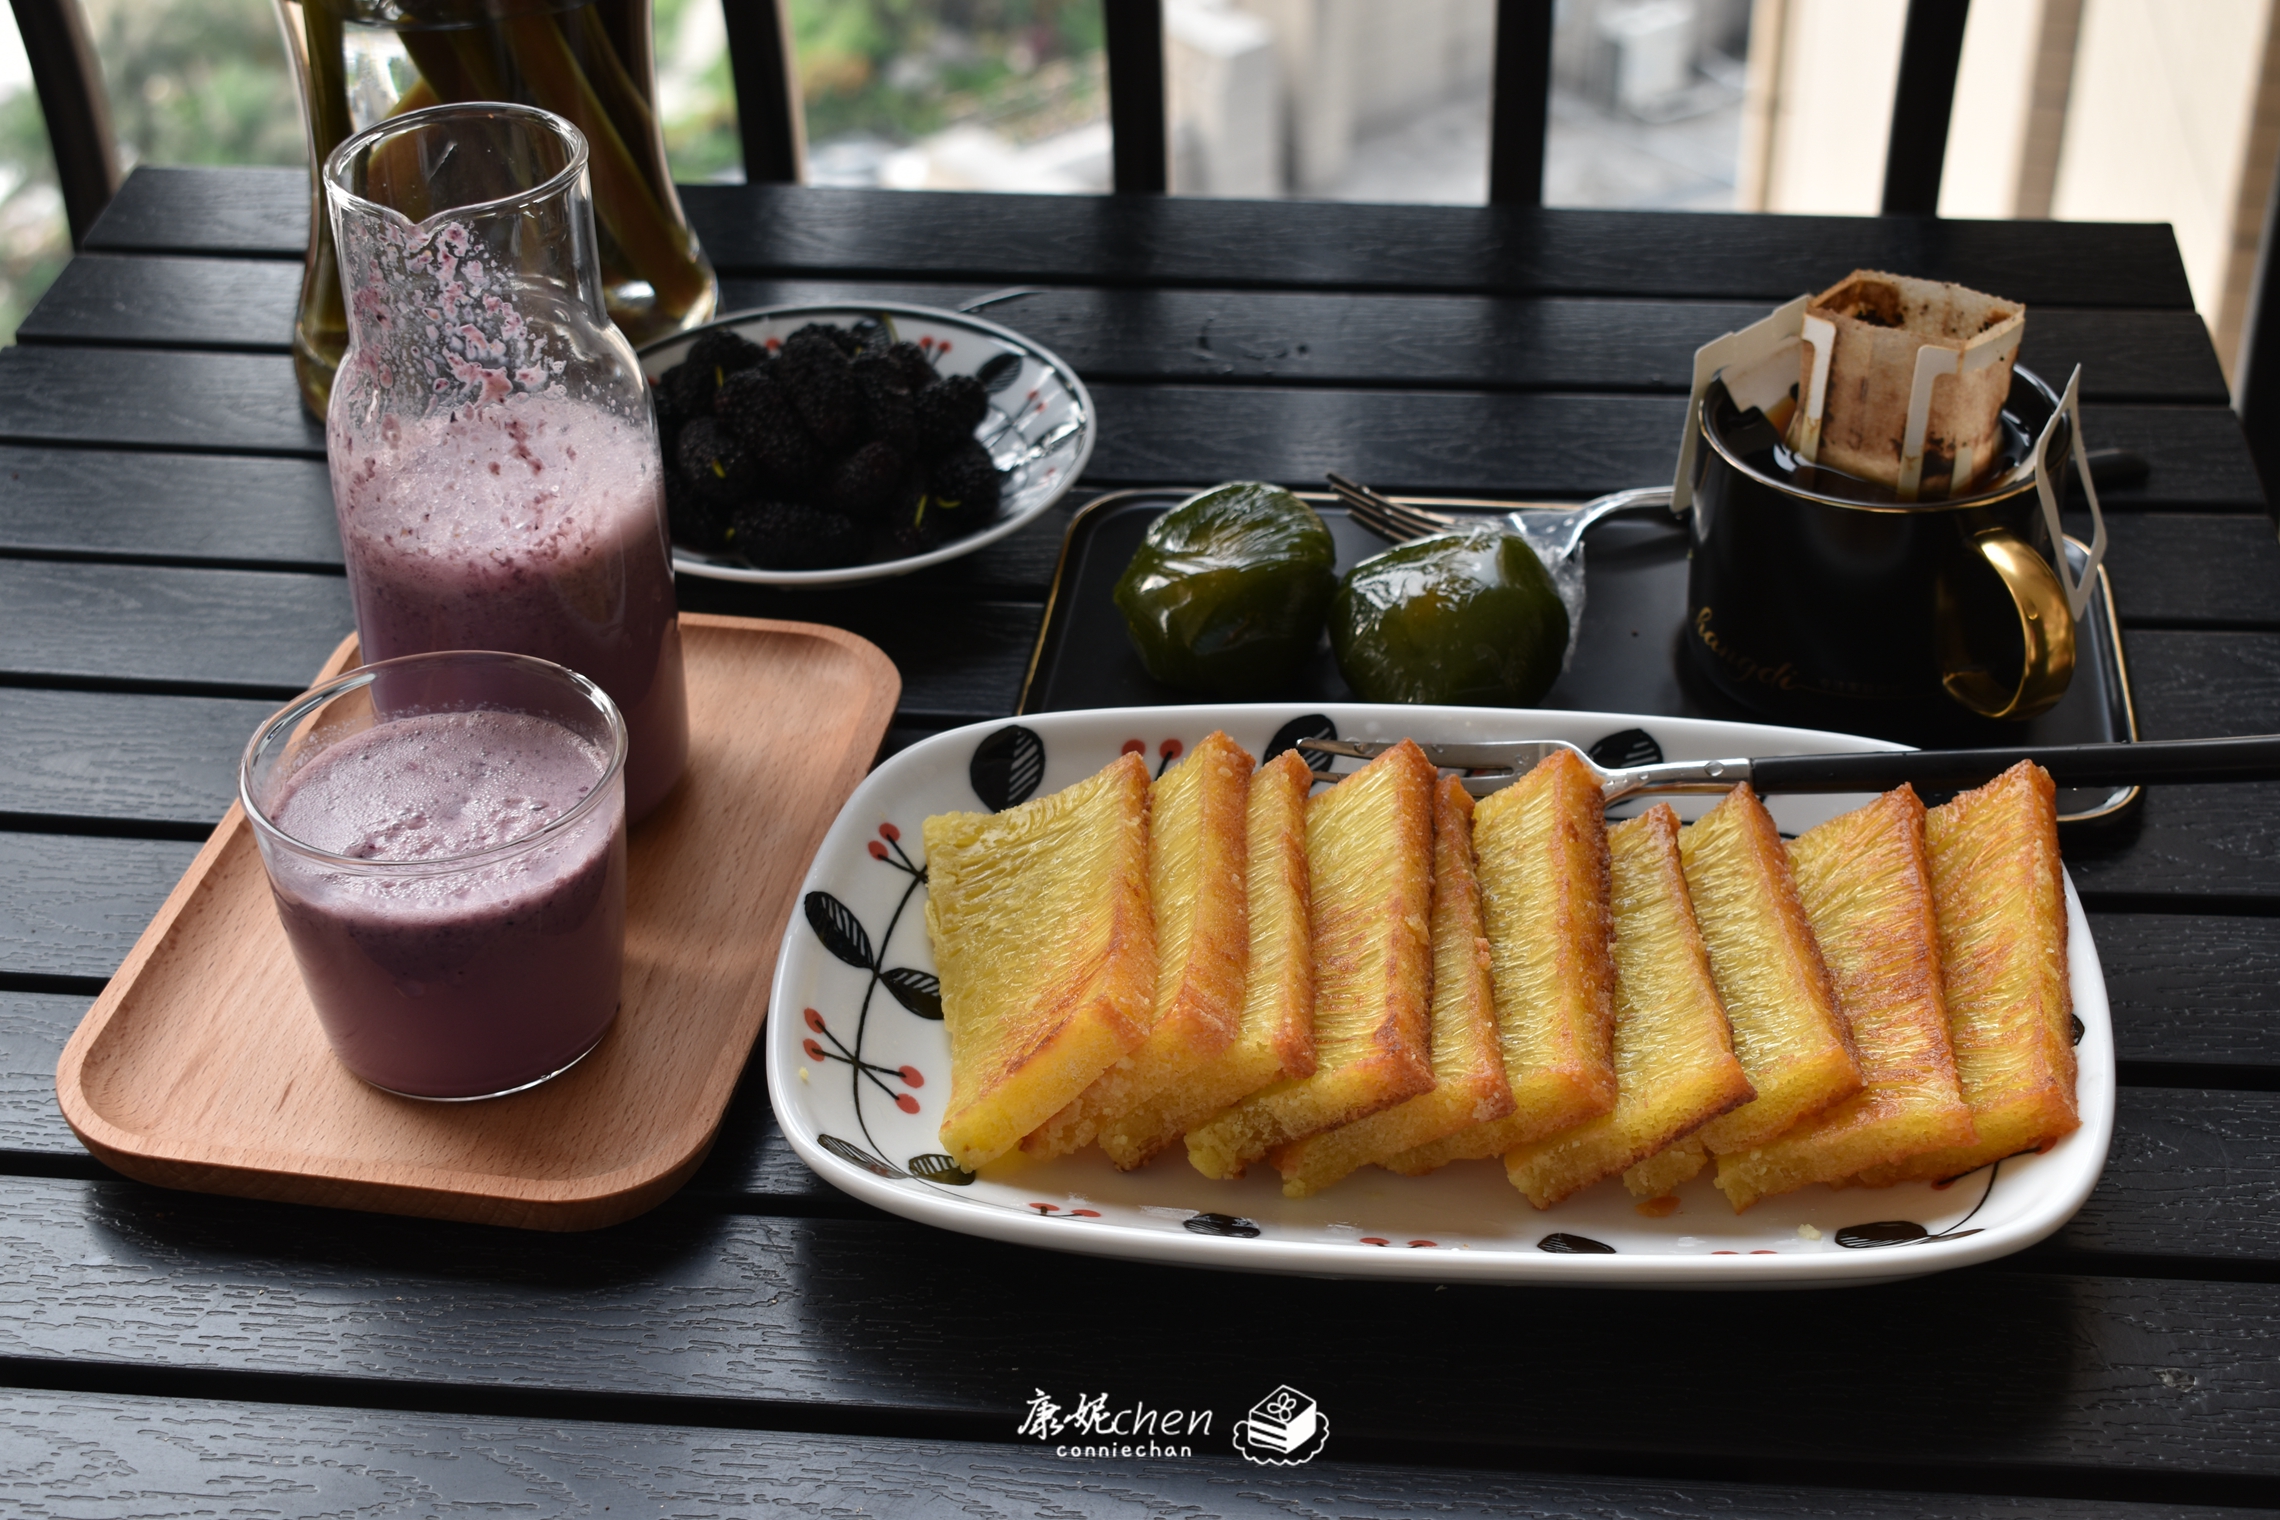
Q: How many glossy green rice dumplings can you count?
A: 2